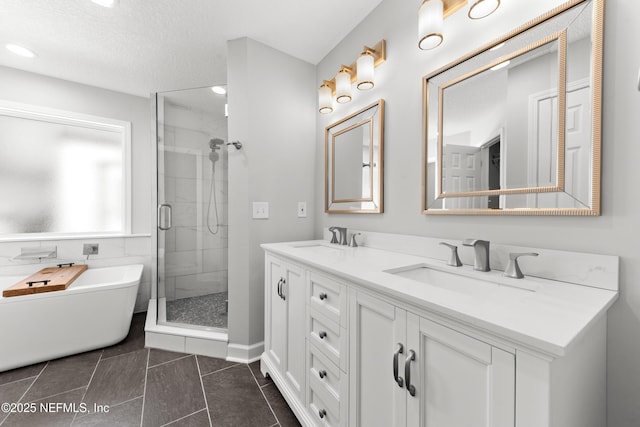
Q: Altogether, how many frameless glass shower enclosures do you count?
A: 1